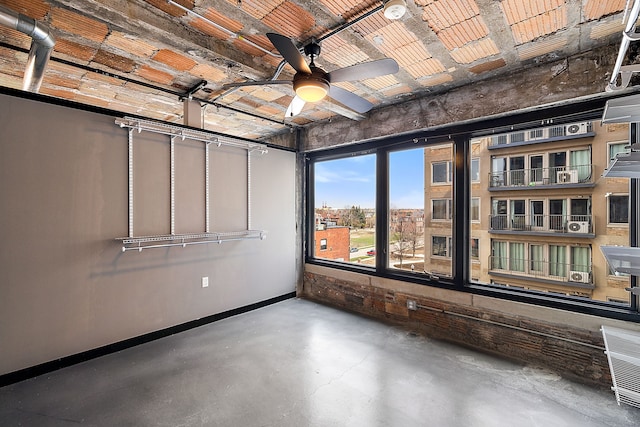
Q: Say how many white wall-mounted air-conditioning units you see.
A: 4